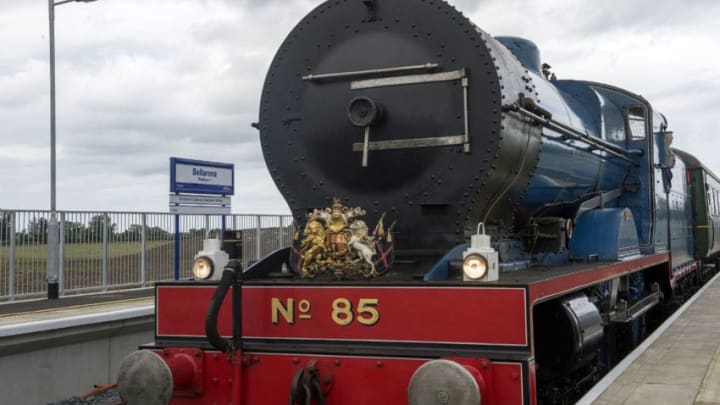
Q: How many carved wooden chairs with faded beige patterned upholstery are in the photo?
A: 0